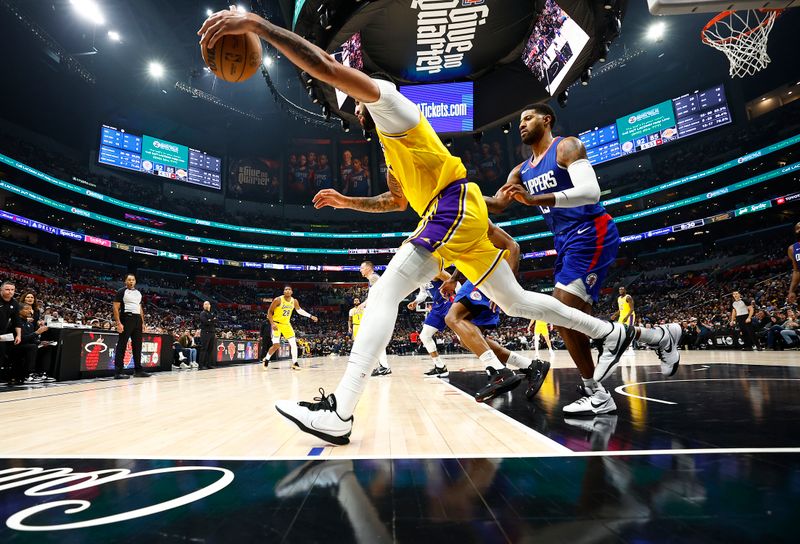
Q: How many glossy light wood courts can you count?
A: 1